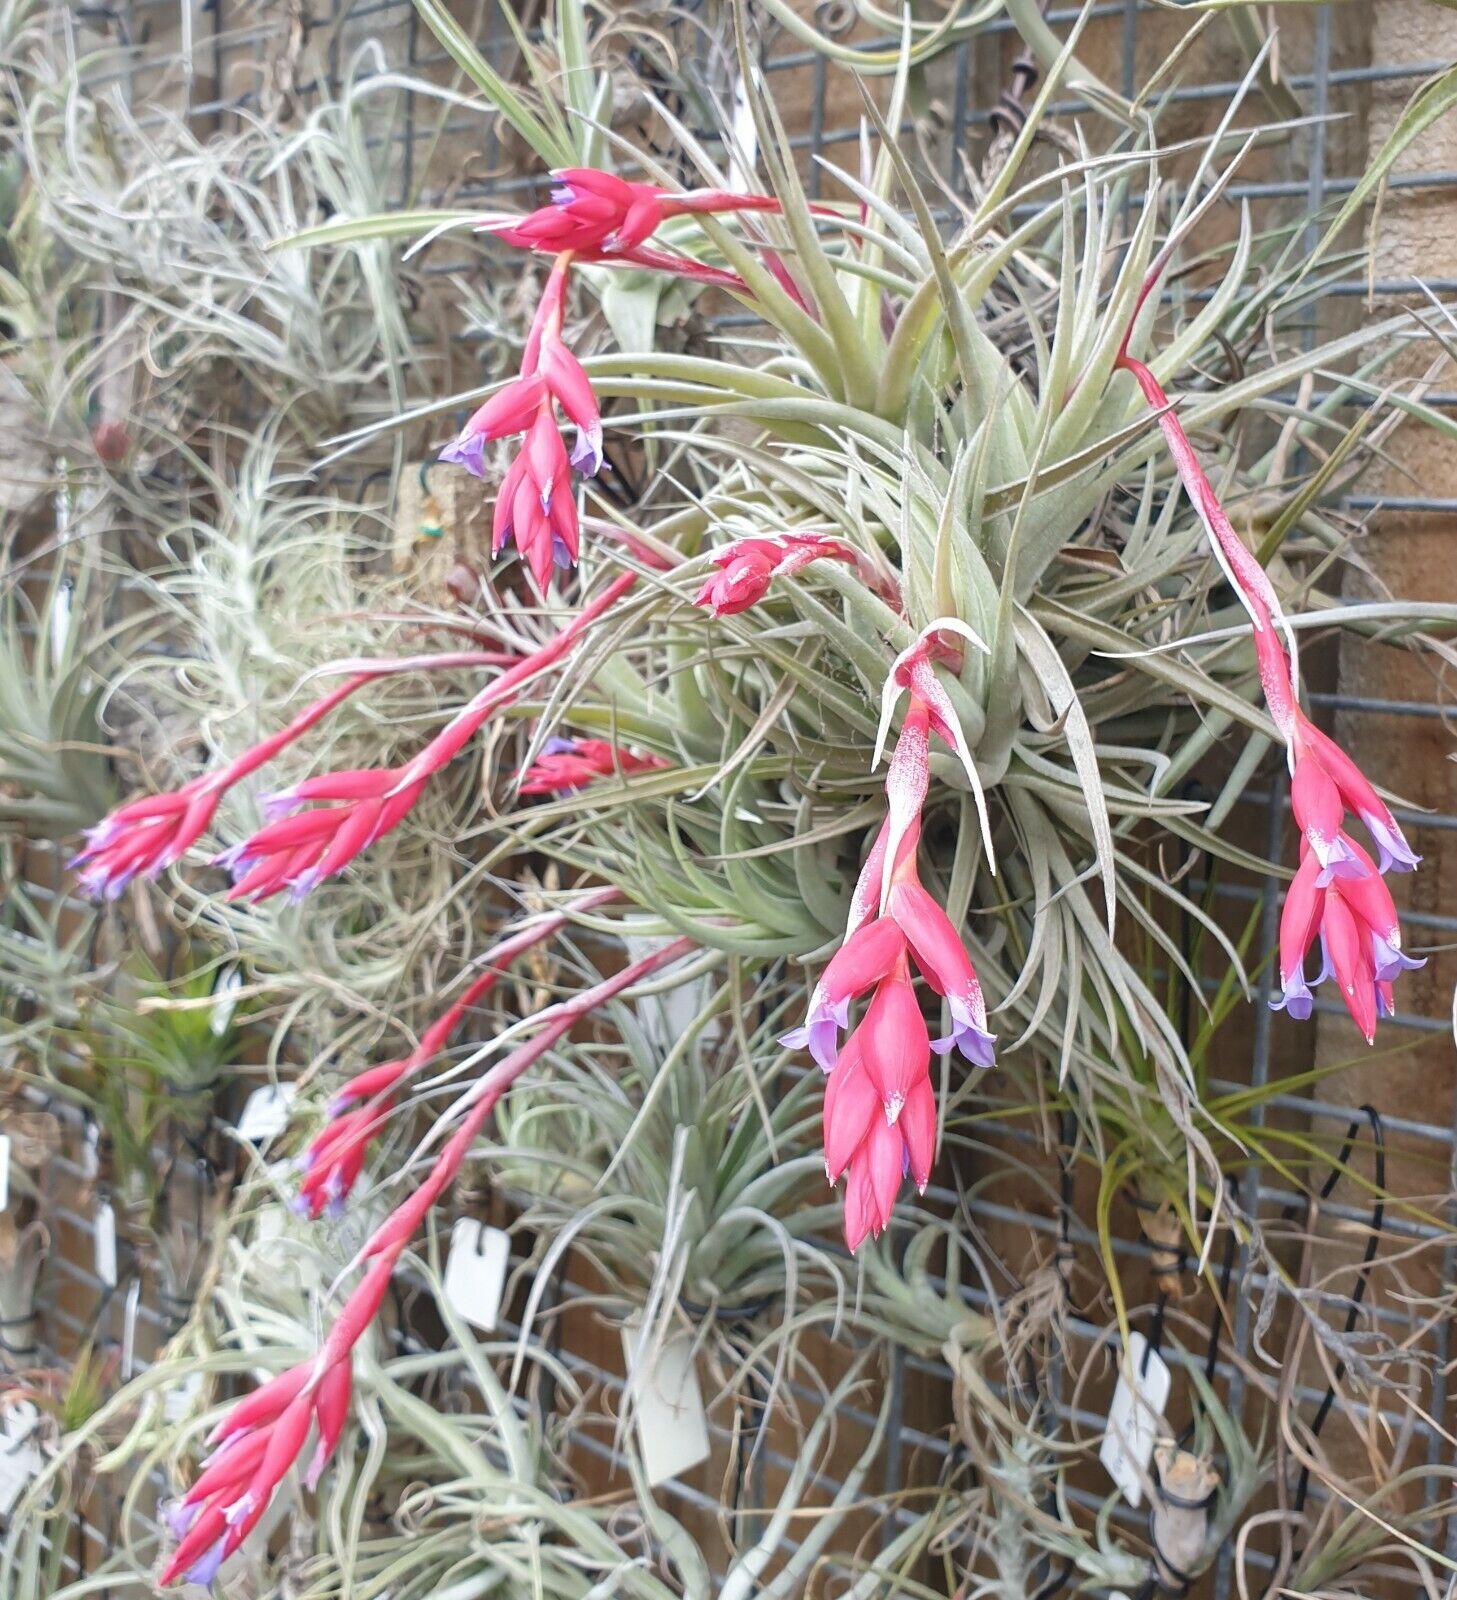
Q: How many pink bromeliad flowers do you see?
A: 10